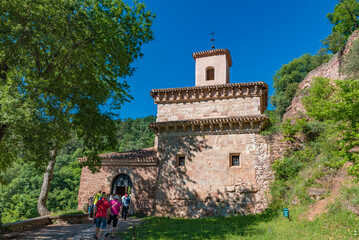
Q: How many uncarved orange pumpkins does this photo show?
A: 0